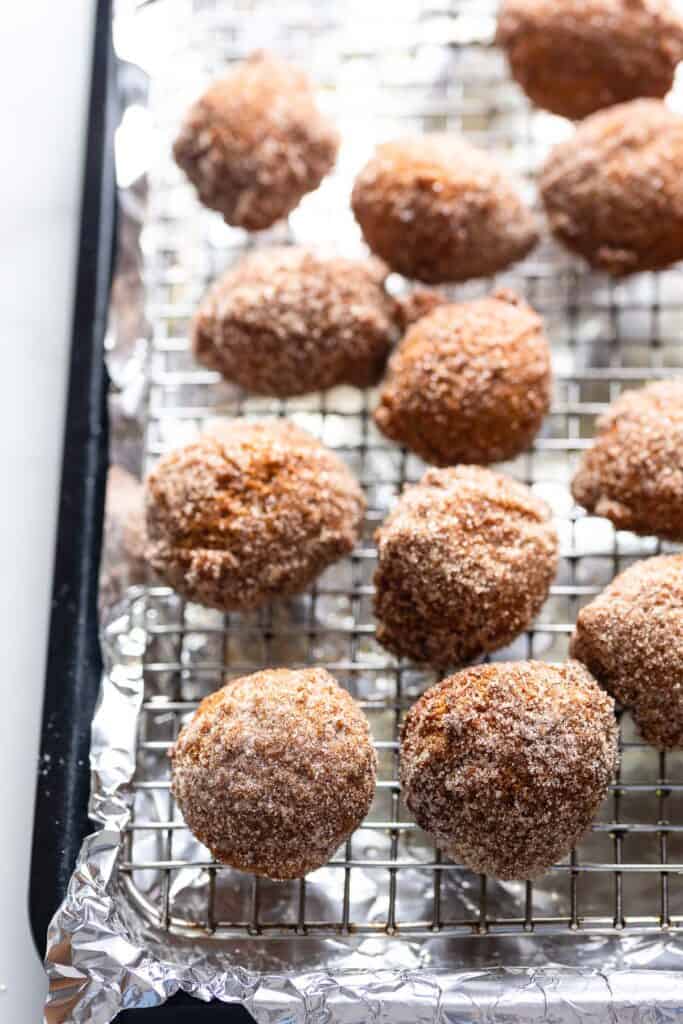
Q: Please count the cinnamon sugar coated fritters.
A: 12